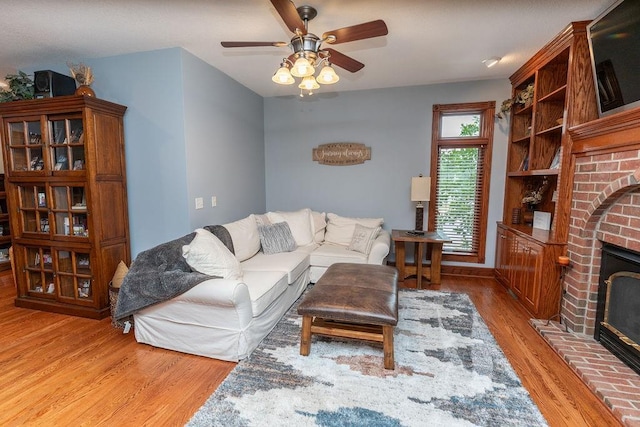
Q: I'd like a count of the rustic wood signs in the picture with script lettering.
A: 1